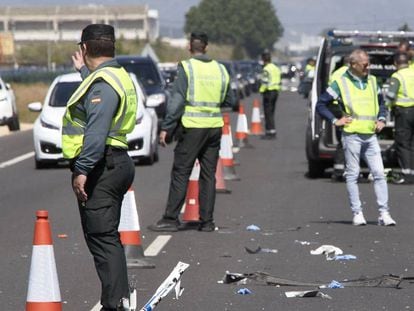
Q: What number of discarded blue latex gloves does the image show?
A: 4